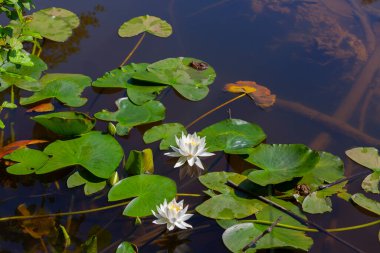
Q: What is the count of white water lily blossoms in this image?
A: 2